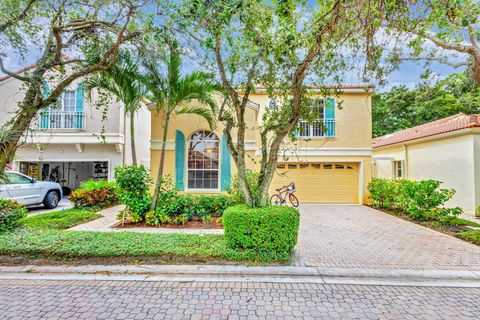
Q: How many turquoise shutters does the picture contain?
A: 6